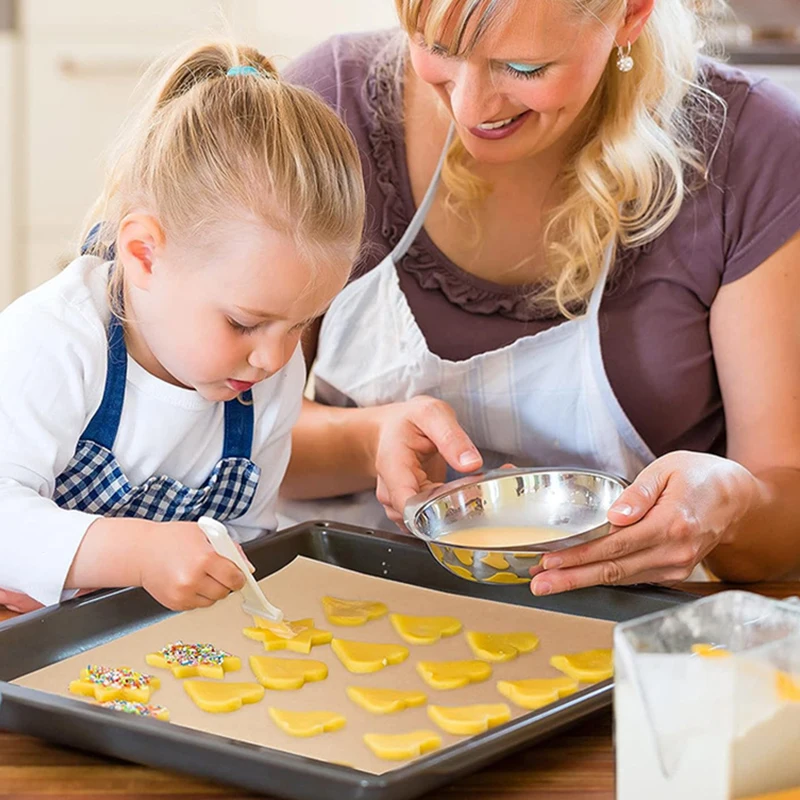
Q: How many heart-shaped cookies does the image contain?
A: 13